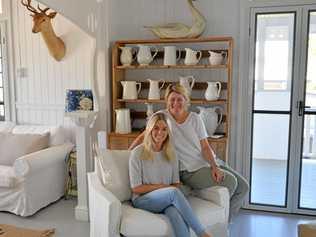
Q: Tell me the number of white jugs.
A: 12